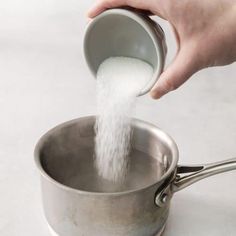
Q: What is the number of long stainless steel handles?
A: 1